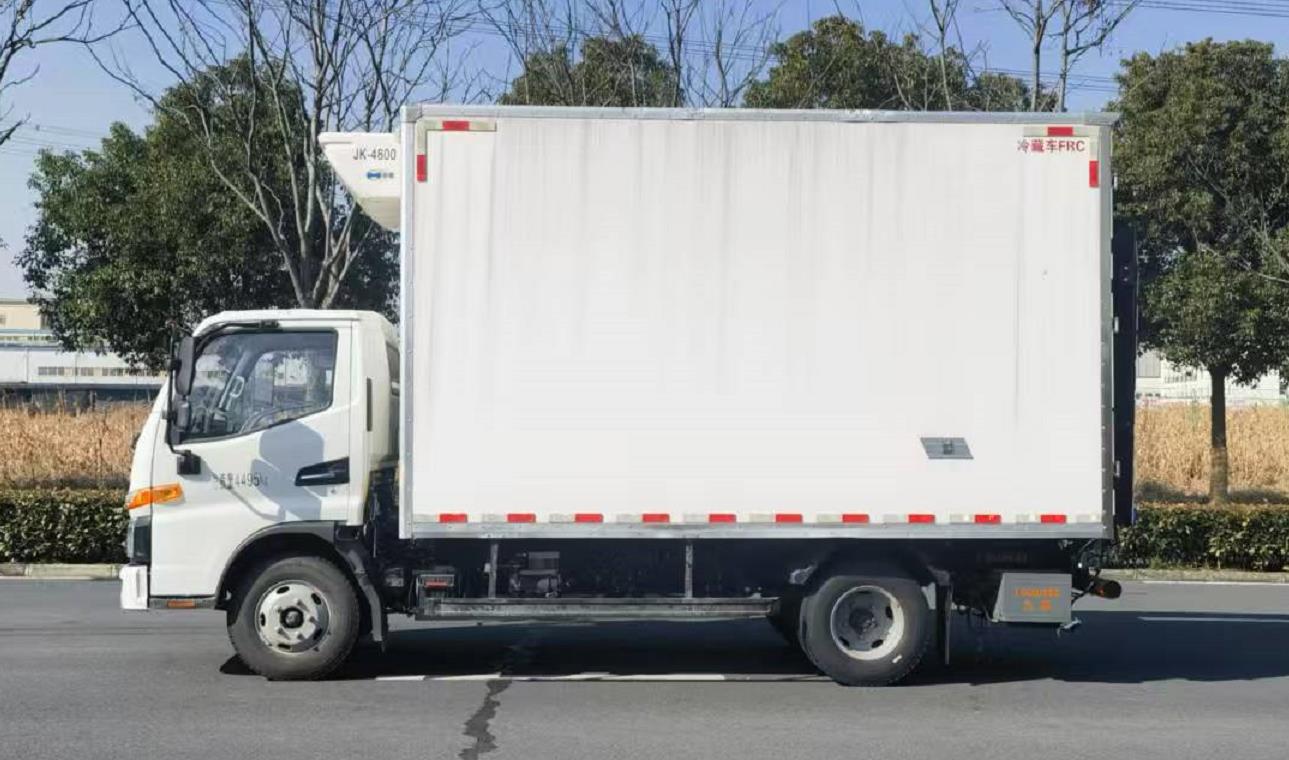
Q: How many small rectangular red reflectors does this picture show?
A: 14